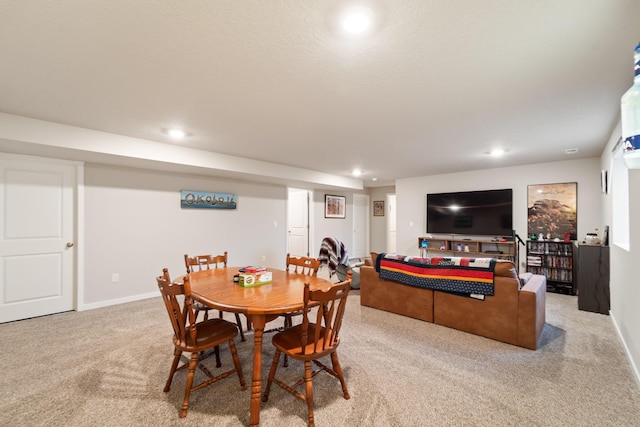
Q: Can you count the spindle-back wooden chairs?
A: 4